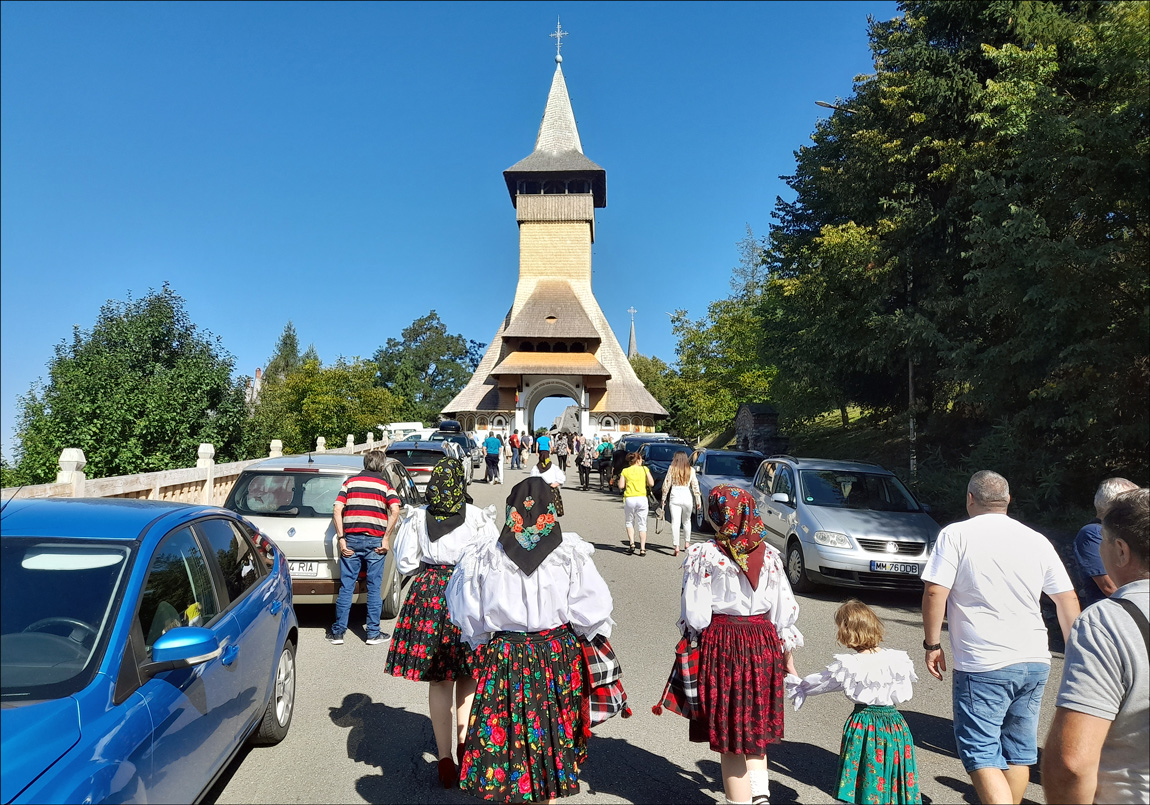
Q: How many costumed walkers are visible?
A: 5